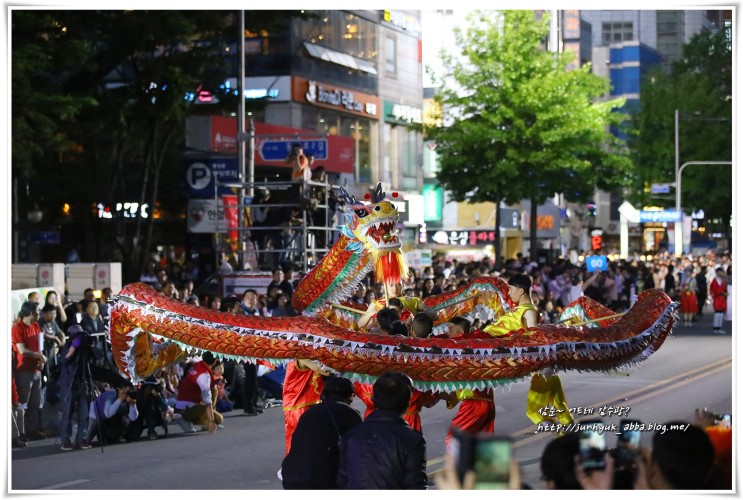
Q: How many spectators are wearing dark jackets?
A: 2